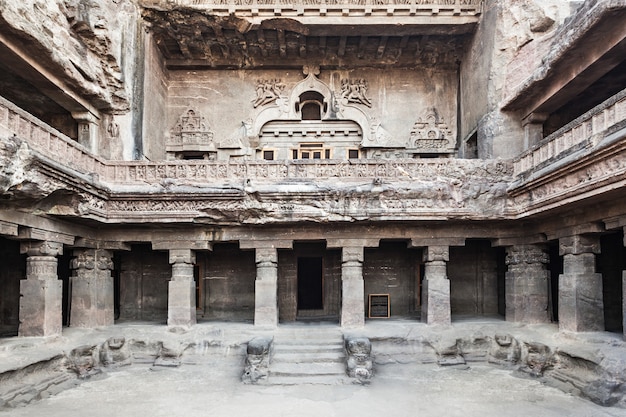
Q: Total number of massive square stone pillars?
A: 8